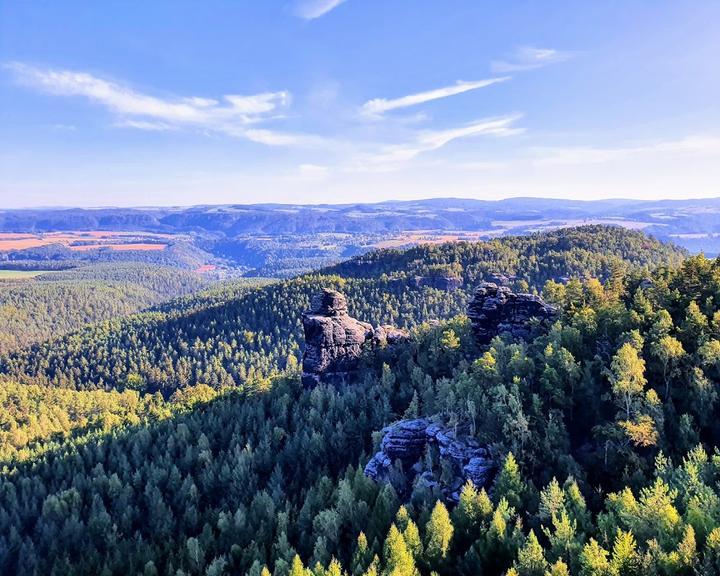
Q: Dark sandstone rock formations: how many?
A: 3